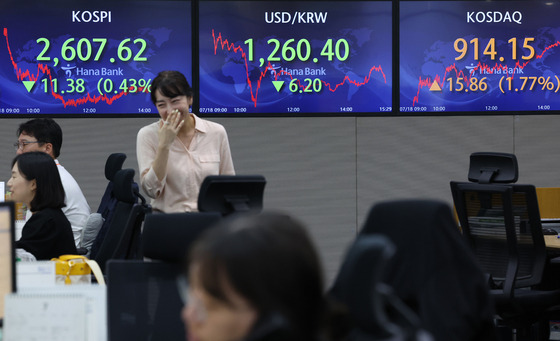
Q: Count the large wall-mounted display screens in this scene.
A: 3